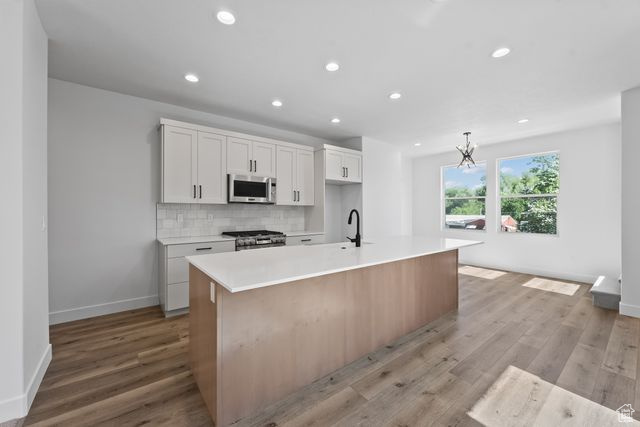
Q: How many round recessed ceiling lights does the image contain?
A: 9